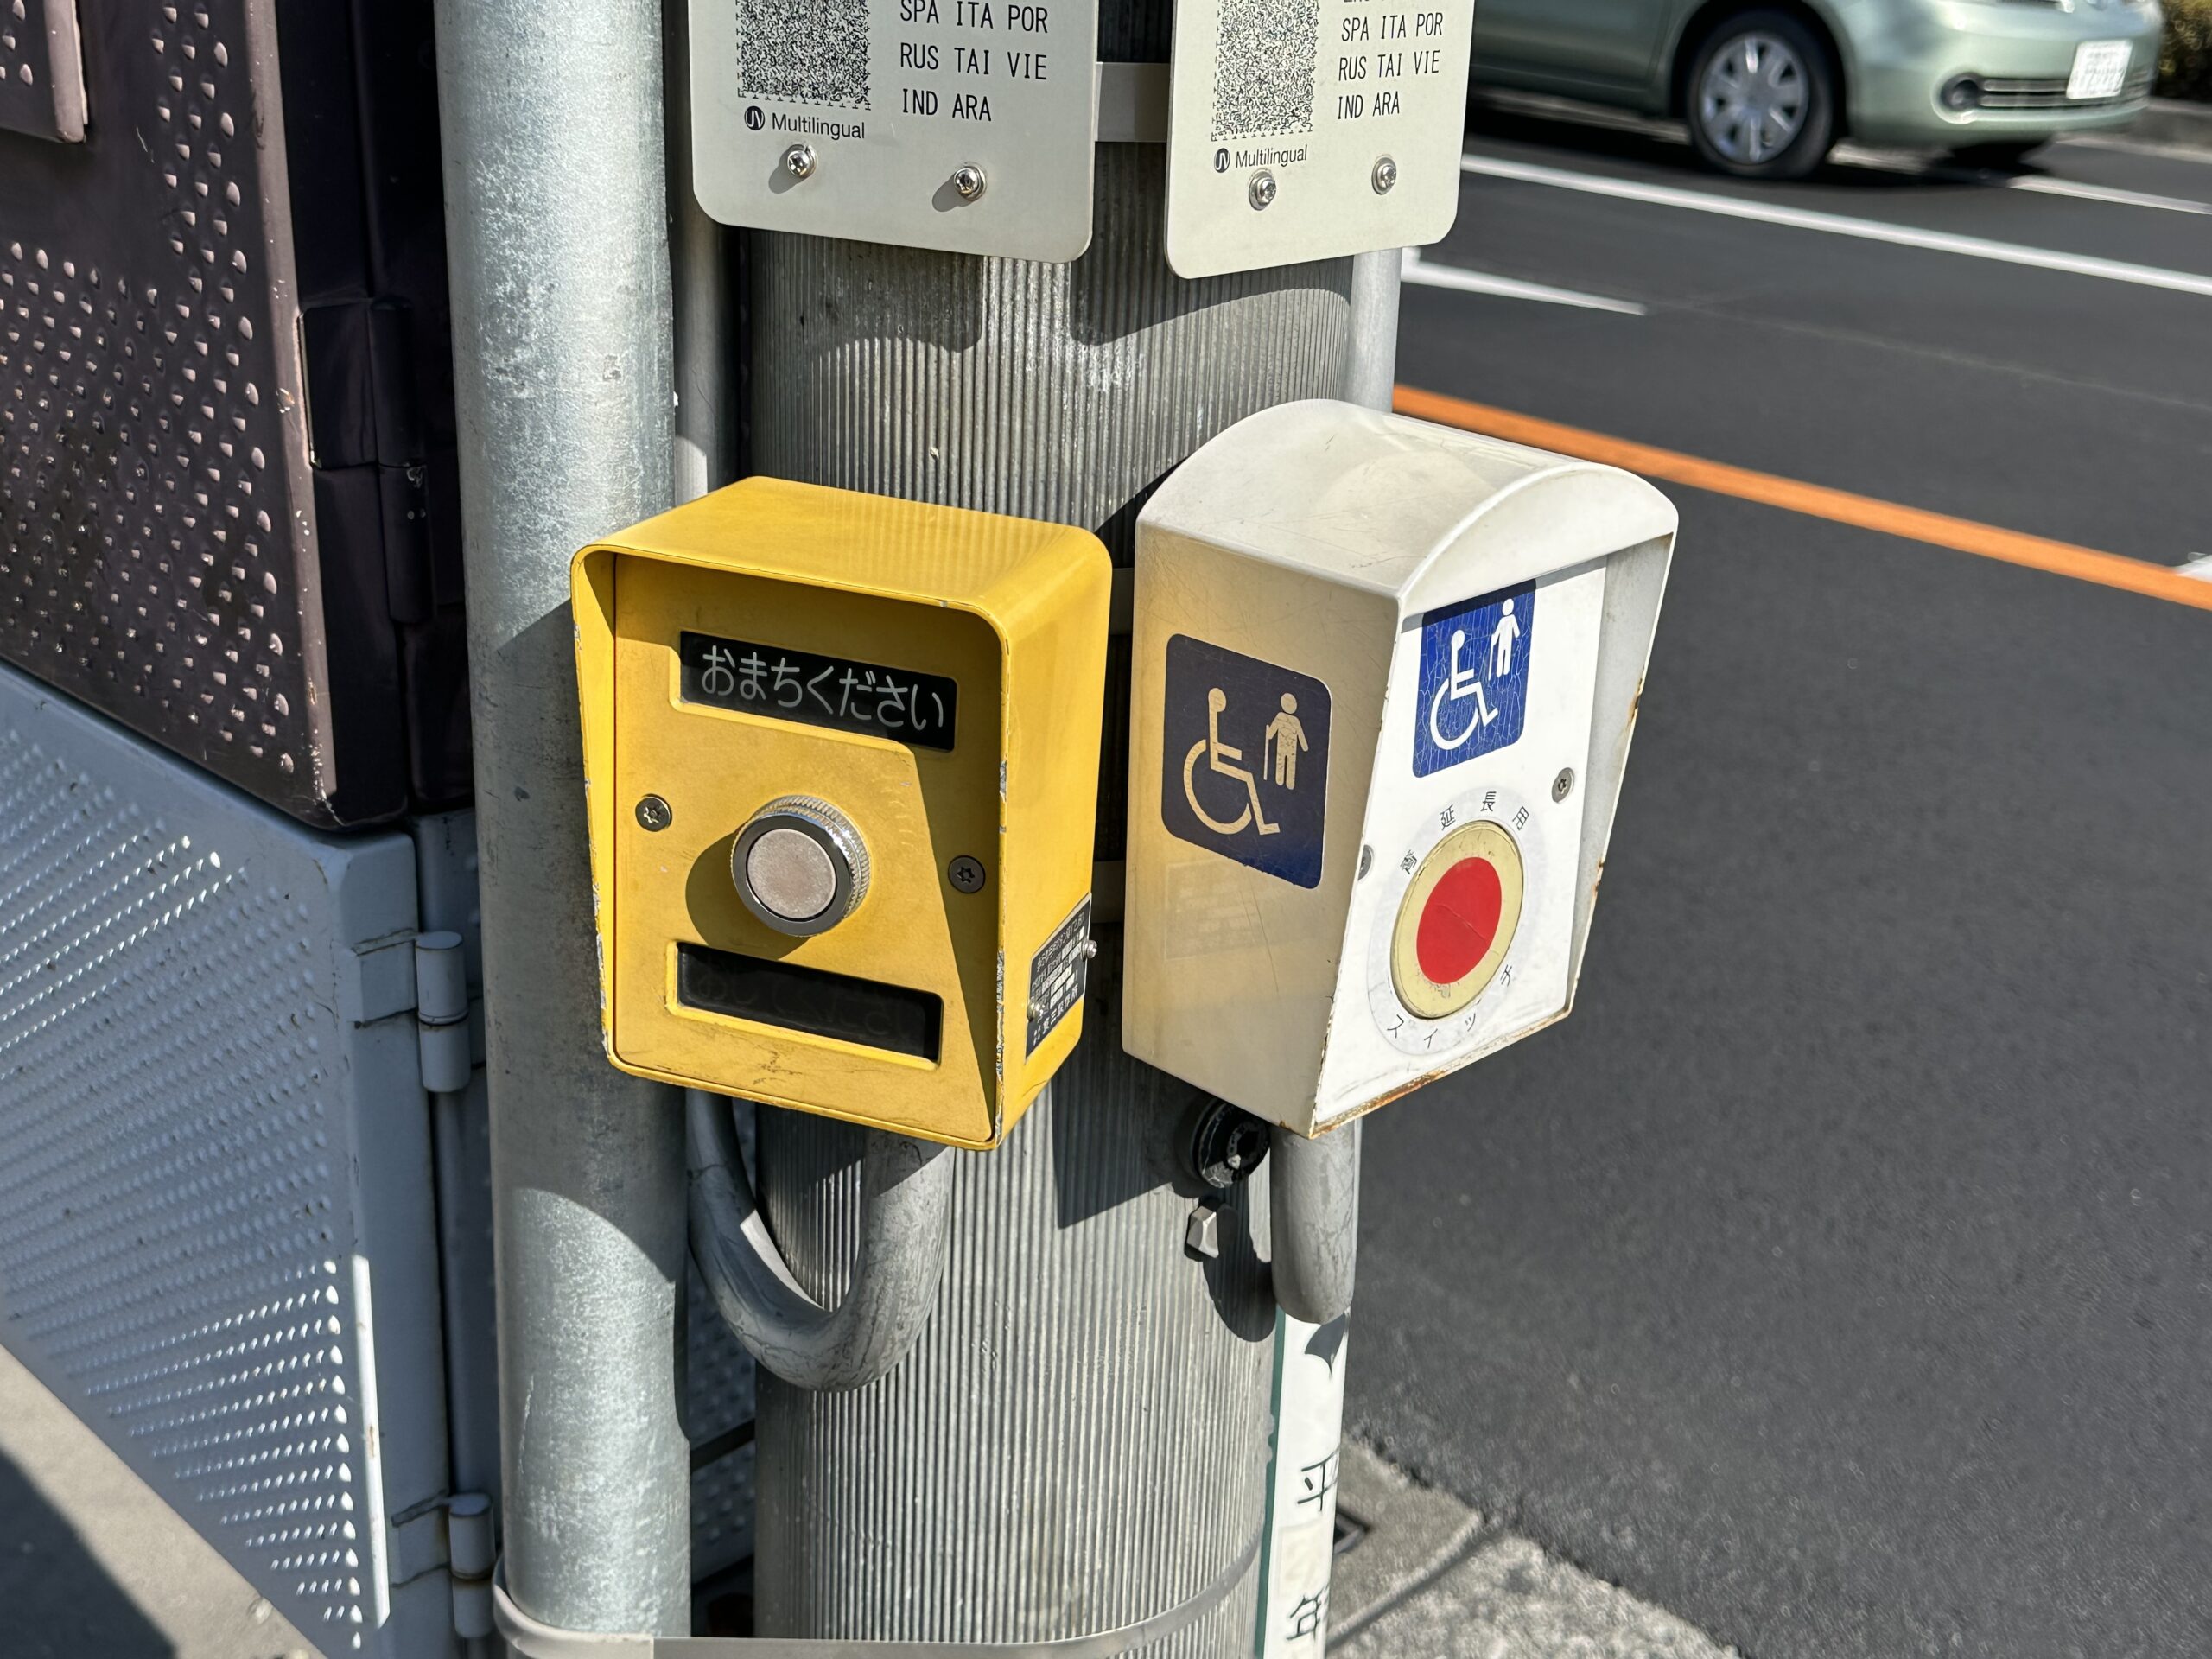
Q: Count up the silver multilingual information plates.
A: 2